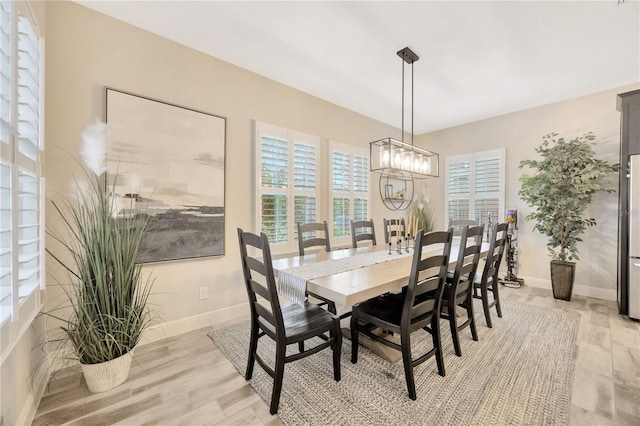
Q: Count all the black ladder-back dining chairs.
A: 8